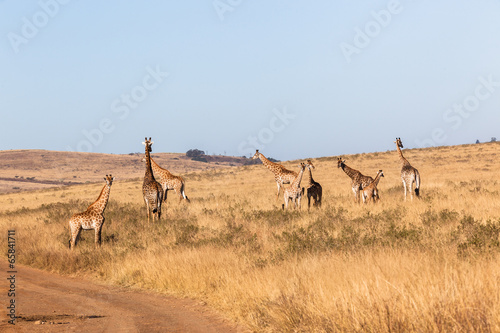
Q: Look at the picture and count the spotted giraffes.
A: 9